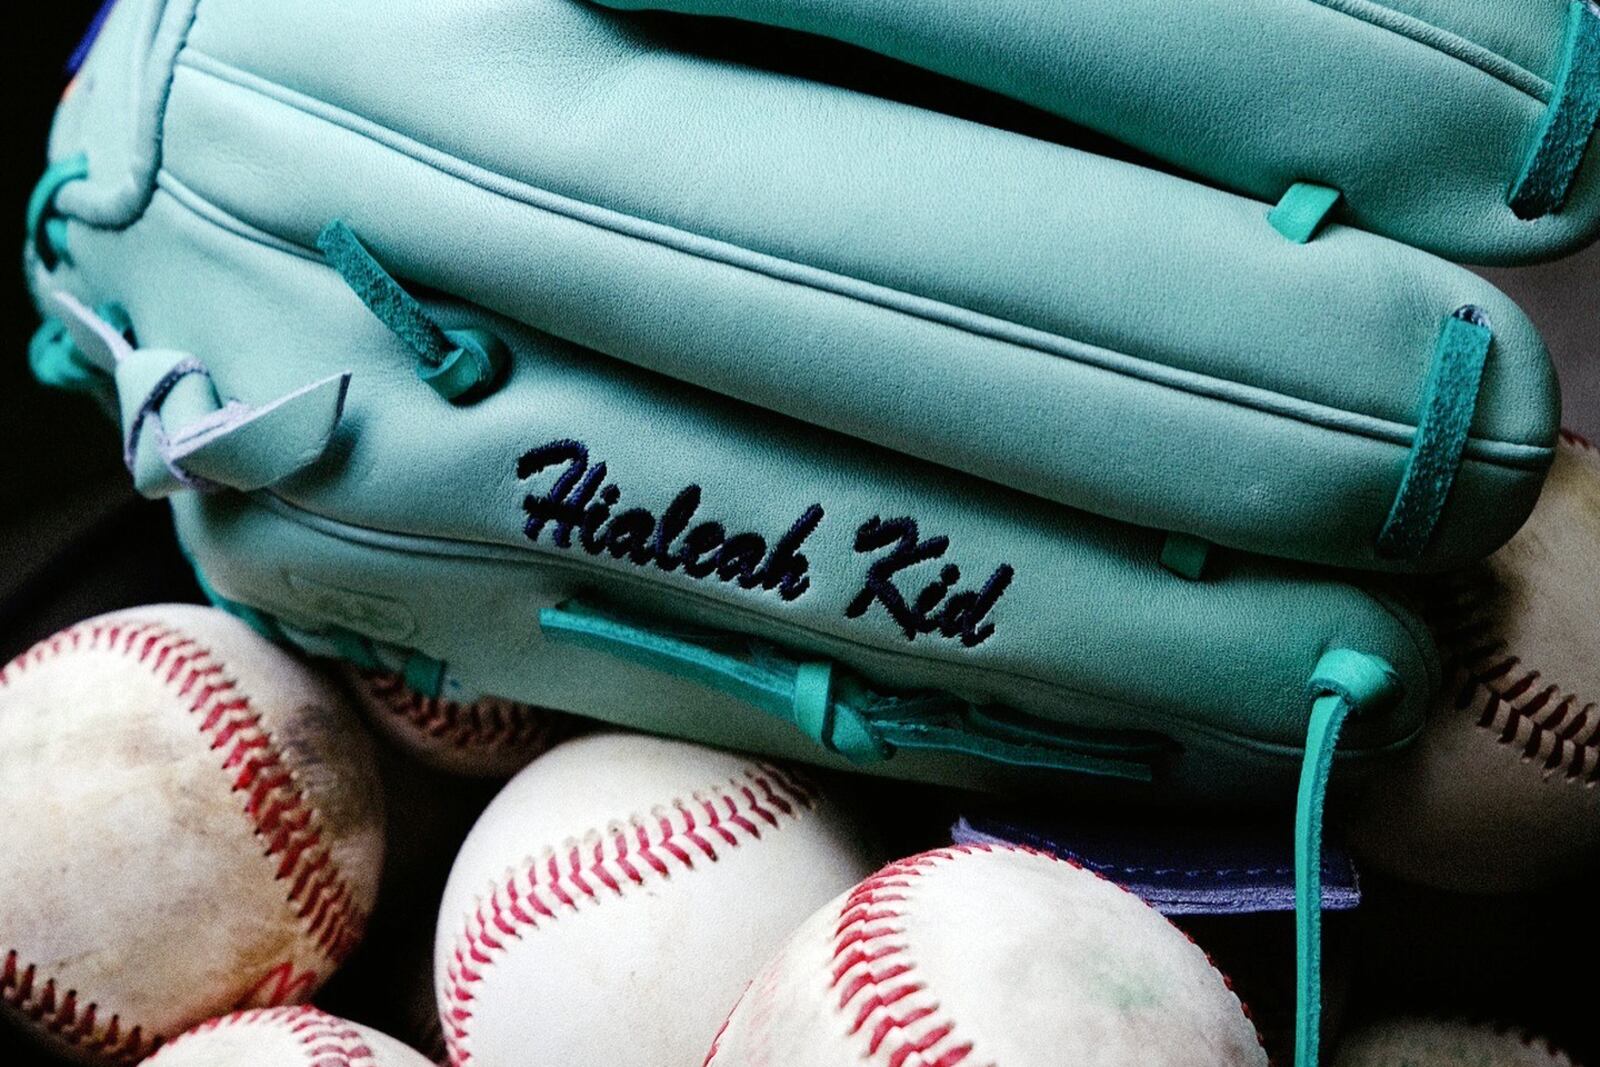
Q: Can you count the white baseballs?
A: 7